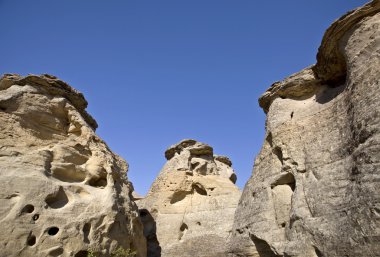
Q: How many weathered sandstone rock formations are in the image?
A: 3